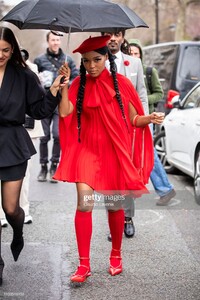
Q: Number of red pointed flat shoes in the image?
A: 2